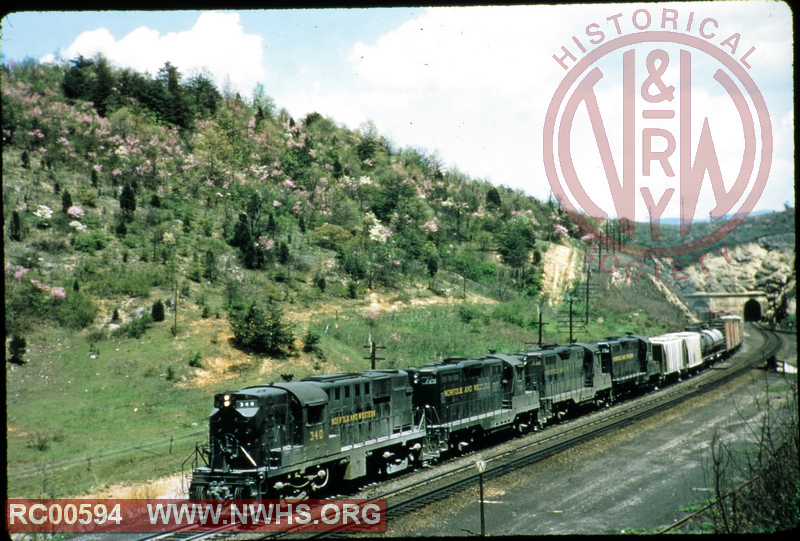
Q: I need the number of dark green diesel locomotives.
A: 4